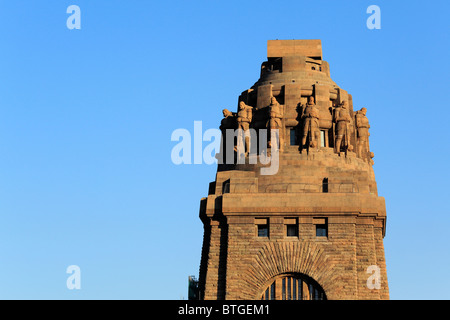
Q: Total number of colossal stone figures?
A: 6